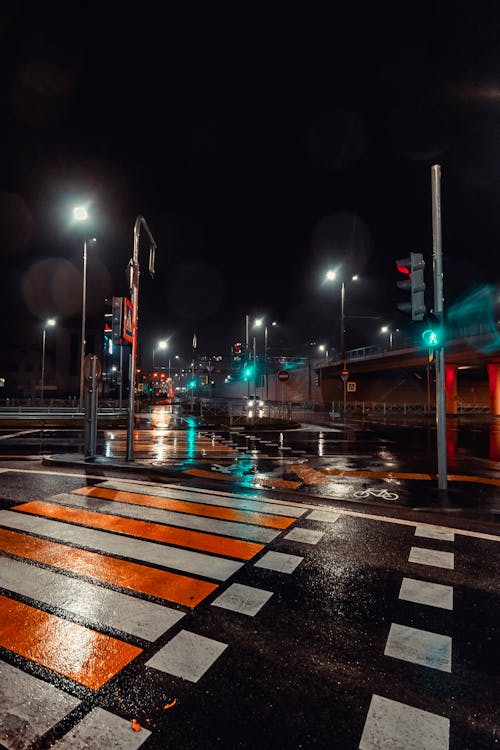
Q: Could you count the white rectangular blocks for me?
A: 11